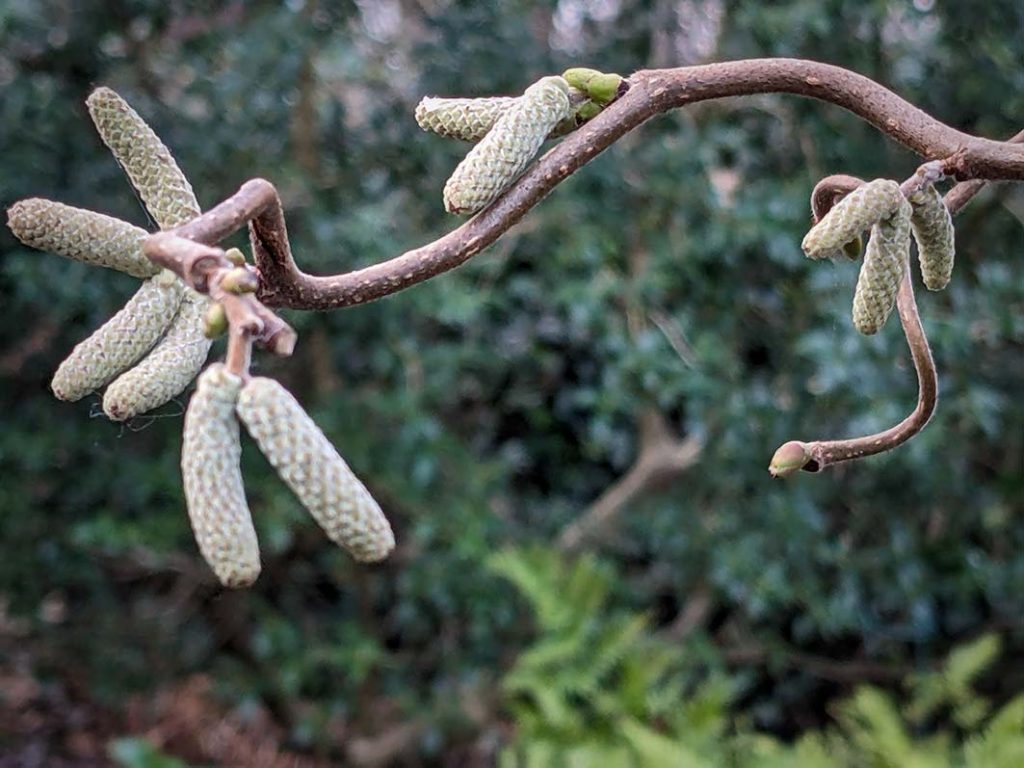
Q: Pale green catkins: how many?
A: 11